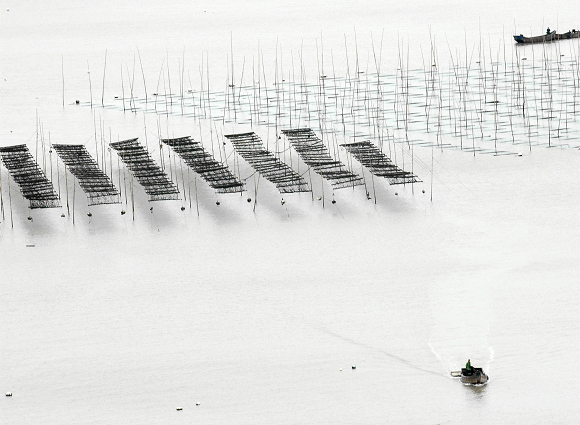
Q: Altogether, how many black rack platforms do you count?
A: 7